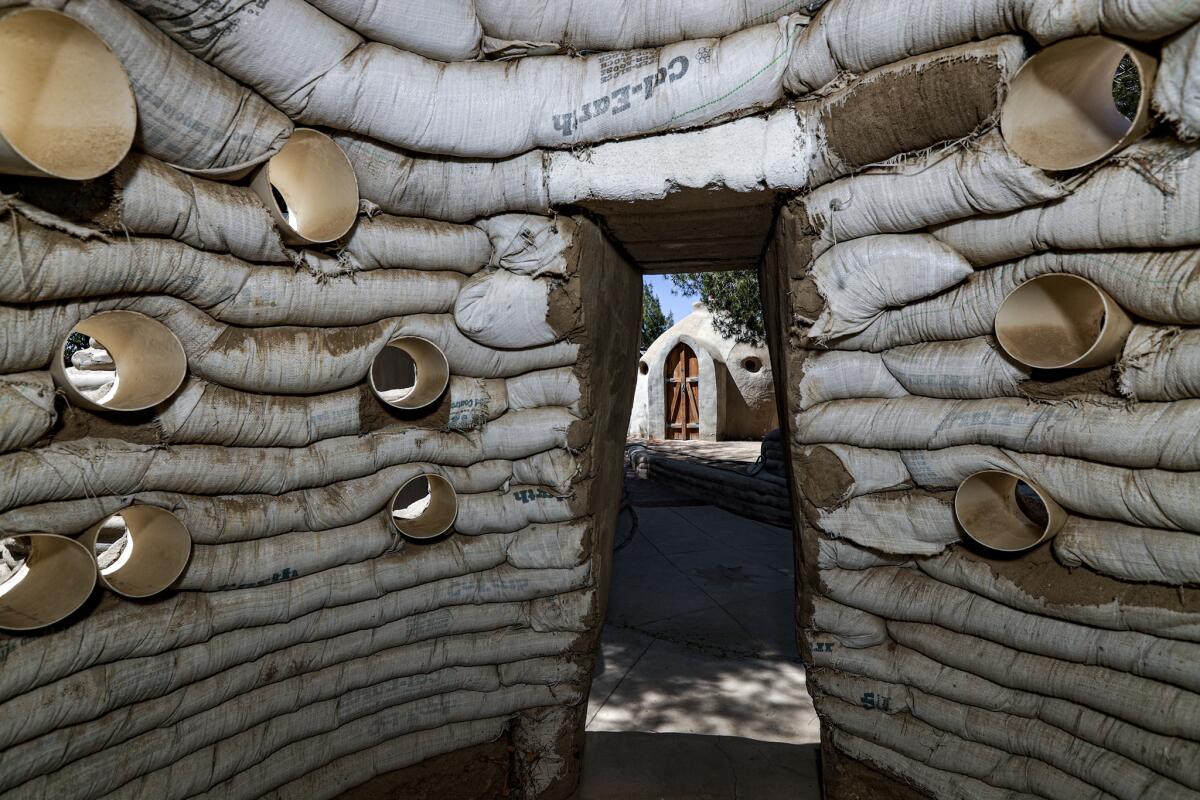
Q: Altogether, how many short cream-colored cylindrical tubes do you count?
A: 10